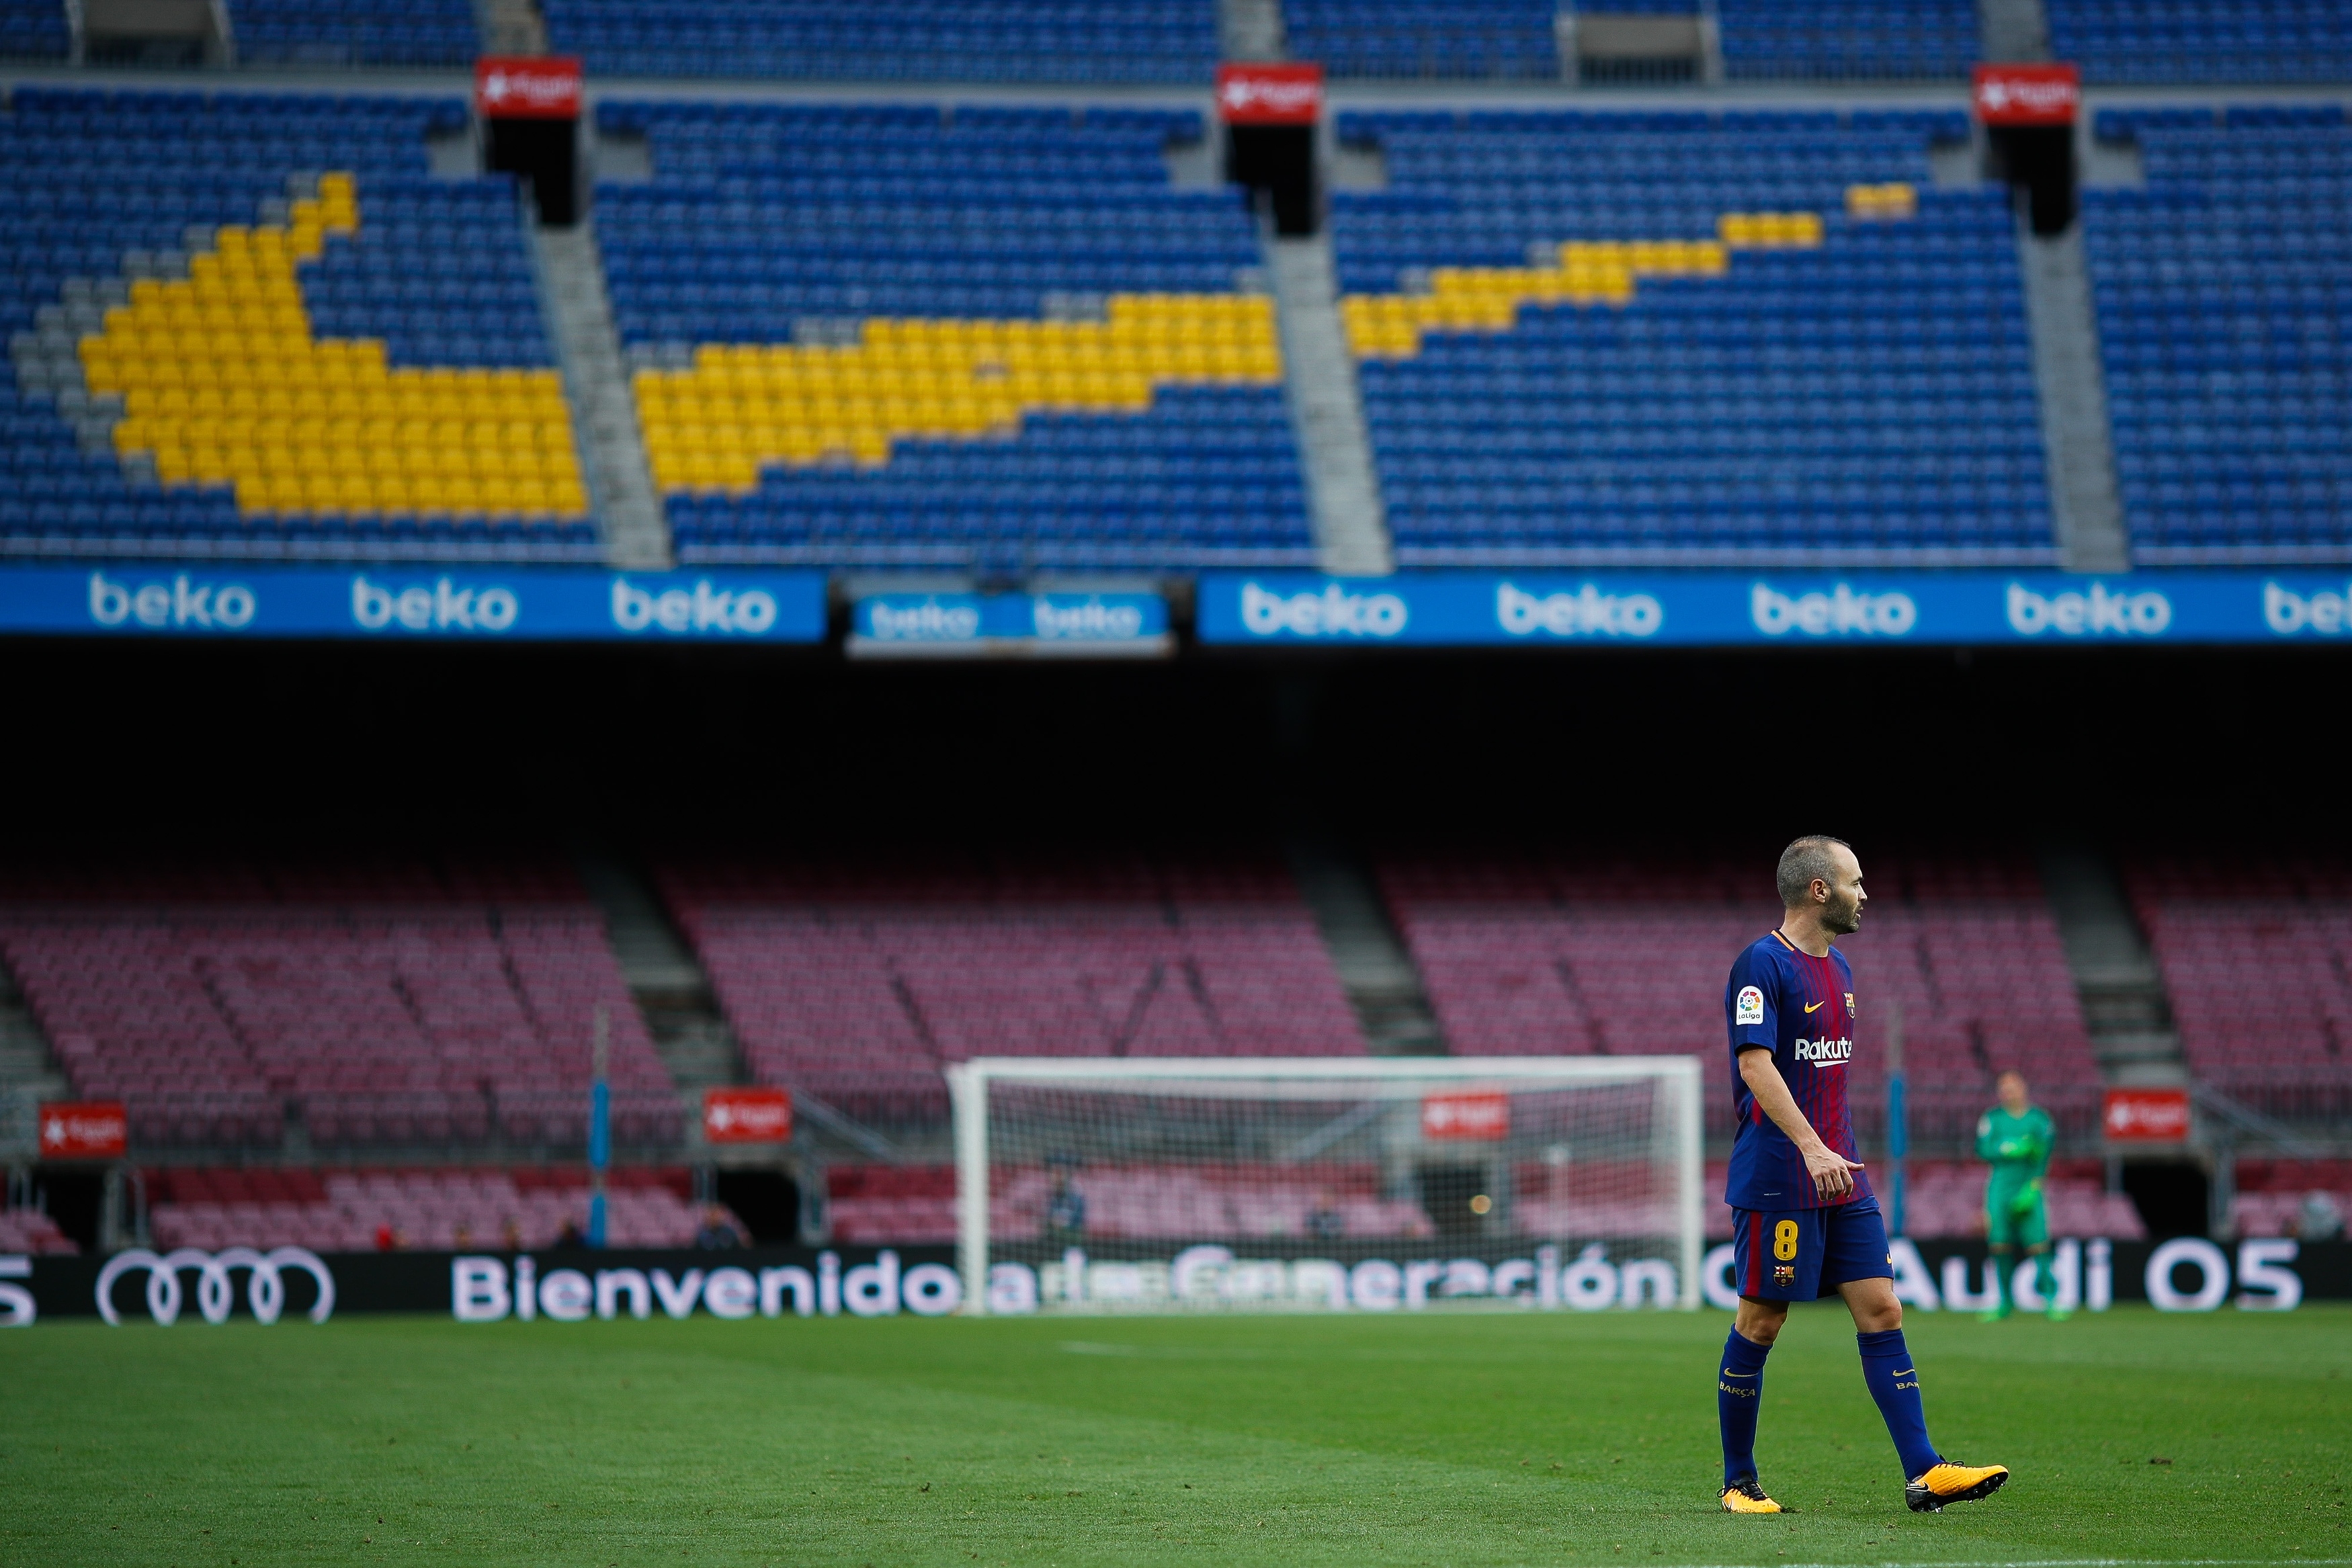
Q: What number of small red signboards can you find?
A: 7